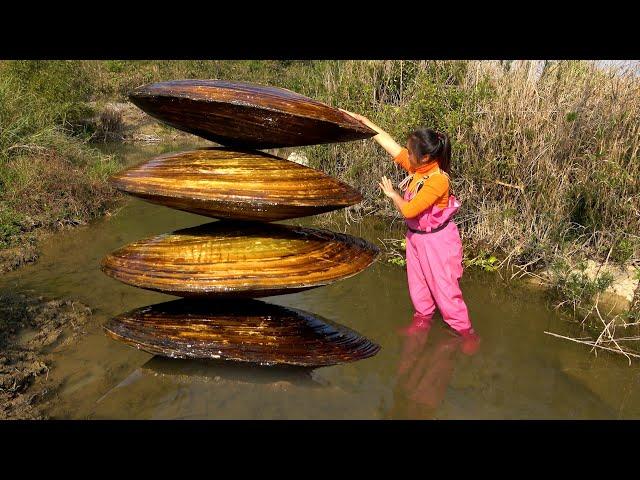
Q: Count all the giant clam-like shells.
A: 4